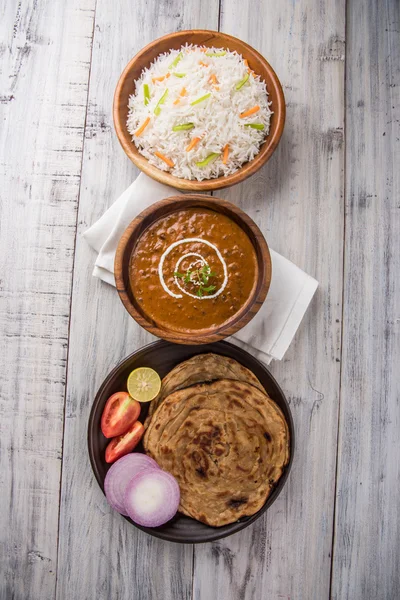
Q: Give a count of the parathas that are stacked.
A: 2